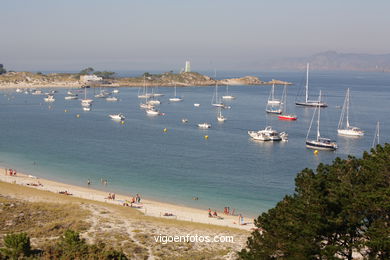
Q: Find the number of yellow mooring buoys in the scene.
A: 6